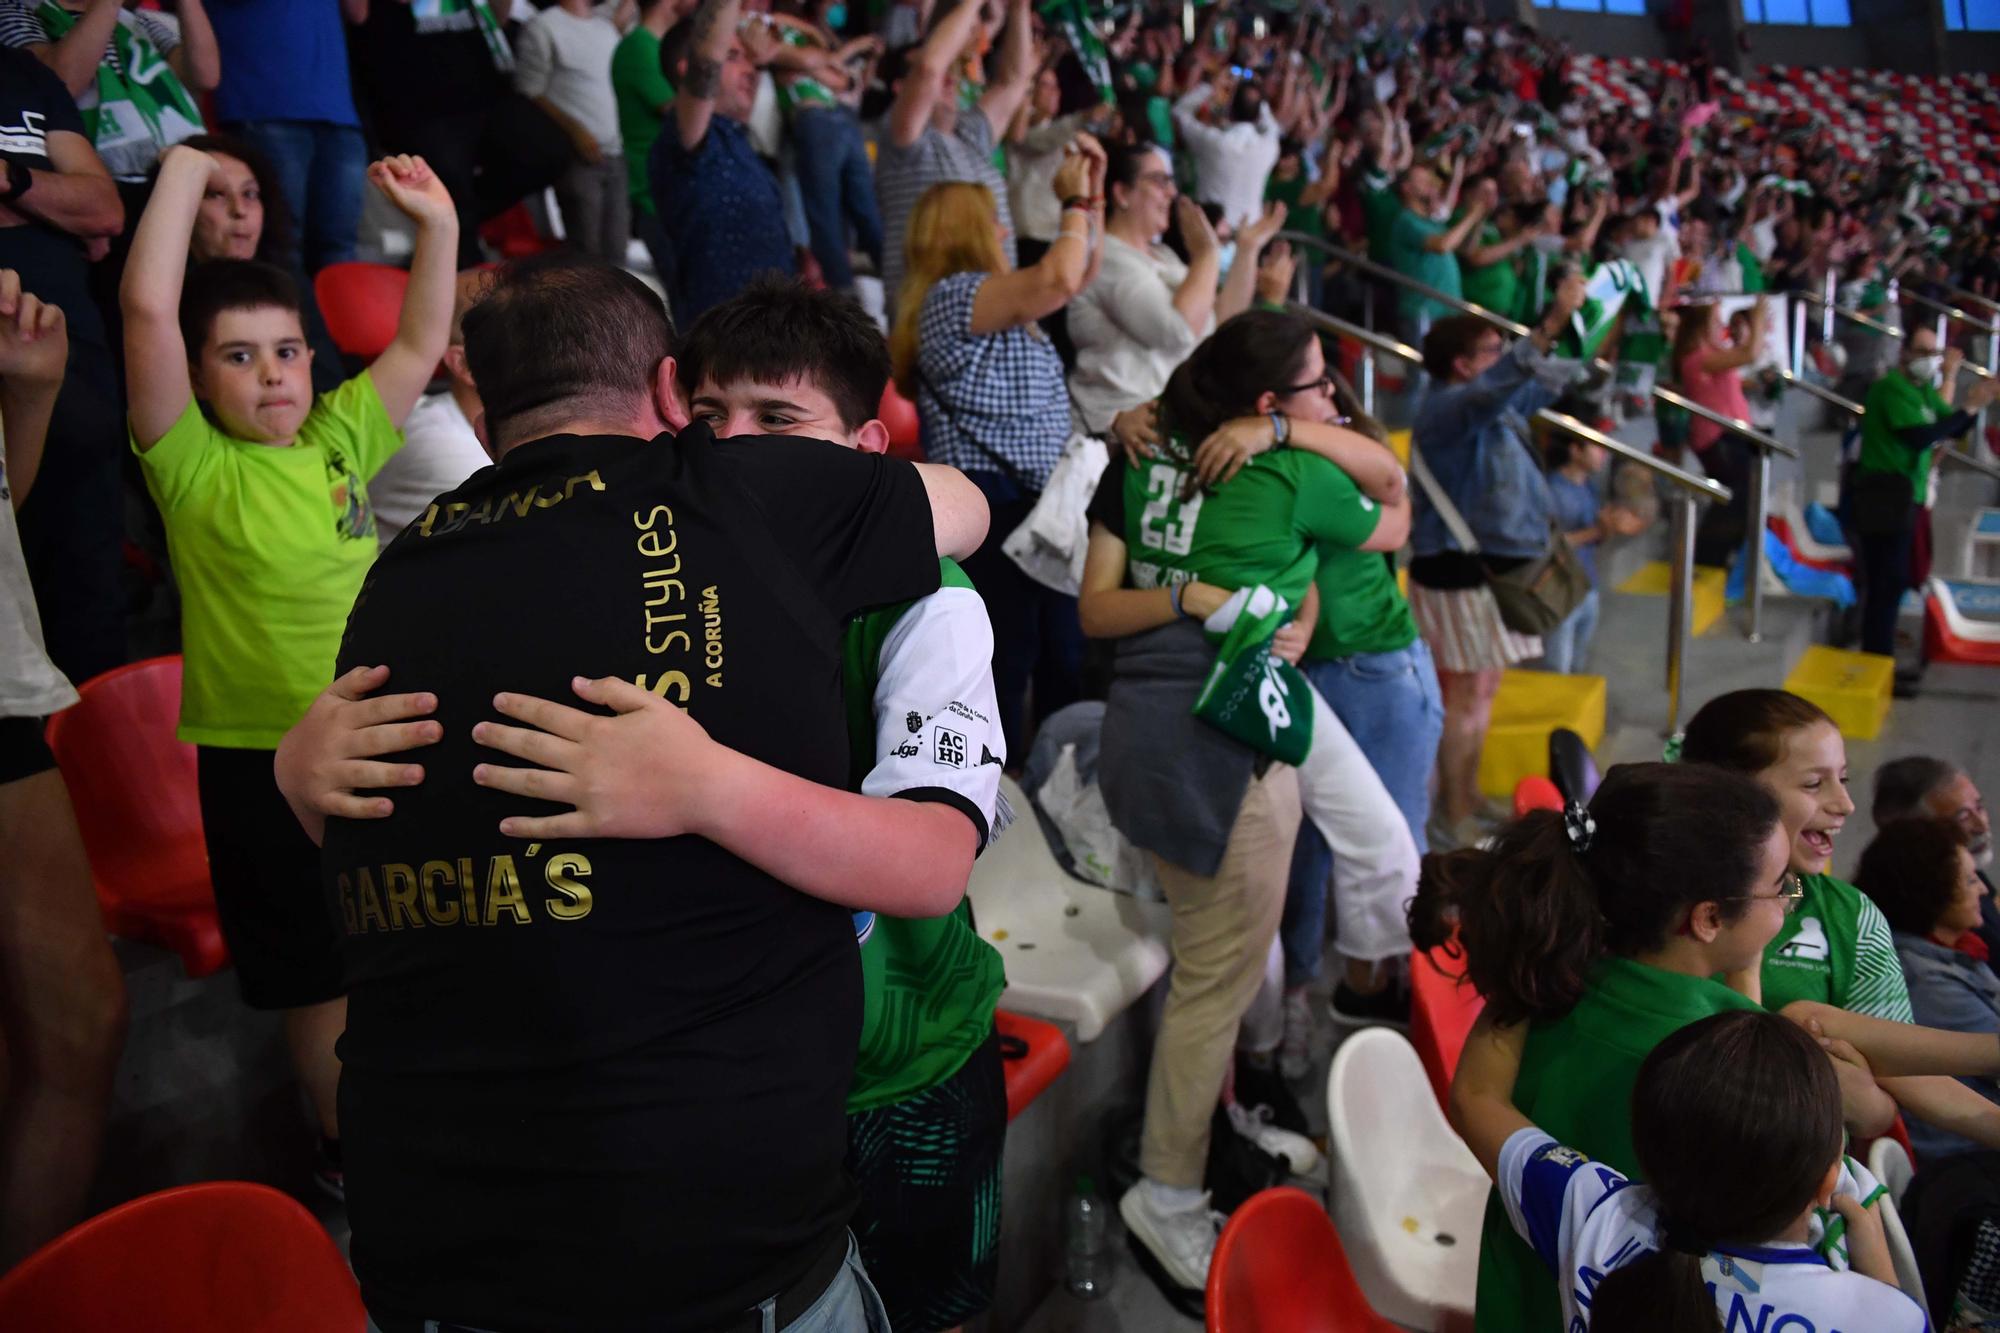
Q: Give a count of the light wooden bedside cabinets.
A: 0